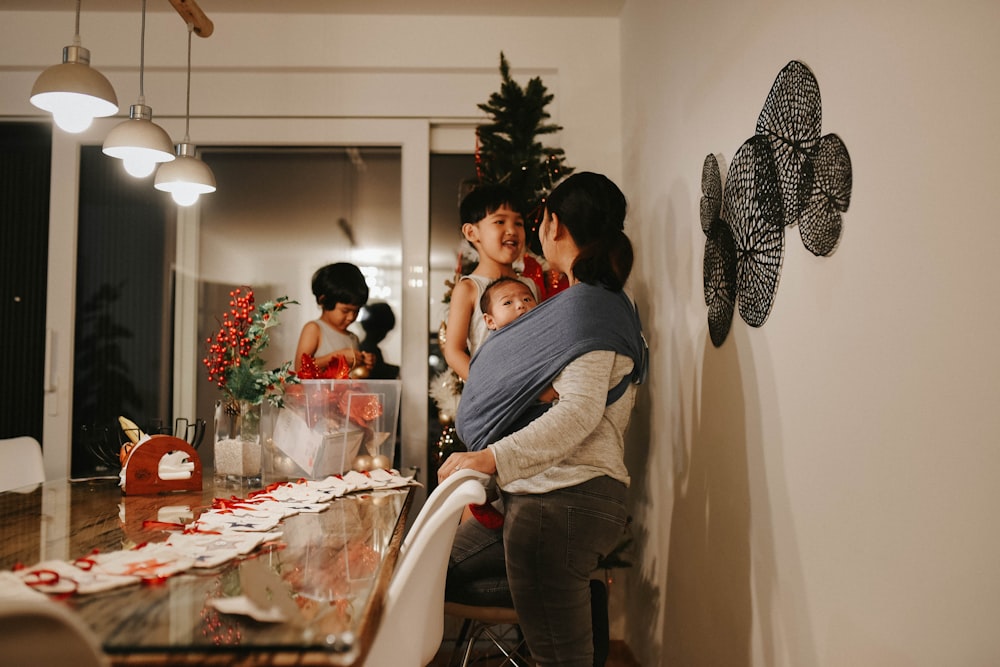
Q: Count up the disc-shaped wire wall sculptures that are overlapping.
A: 5